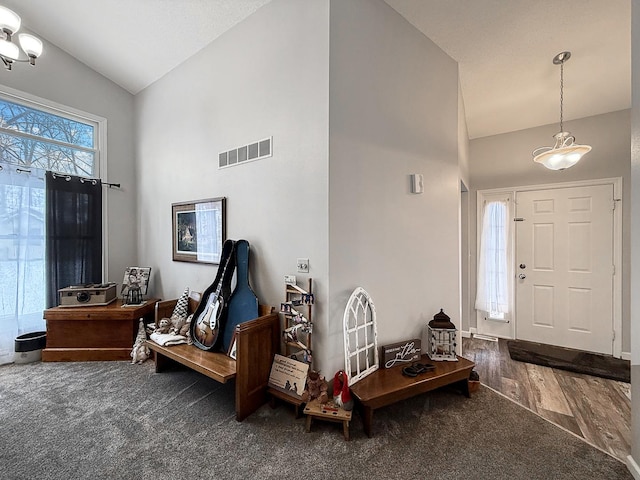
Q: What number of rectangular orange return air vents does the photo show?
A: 0